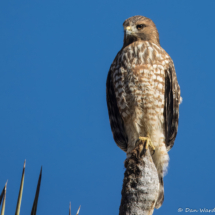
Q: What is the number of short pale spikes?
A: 2